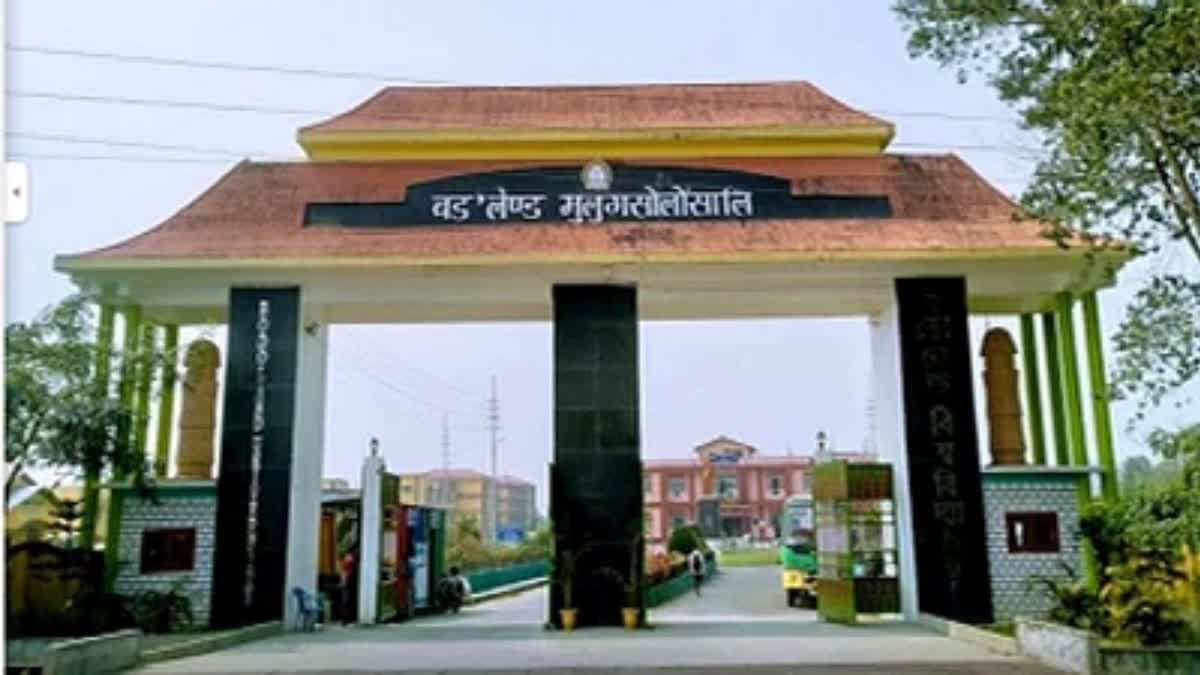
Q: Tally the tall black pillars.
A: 3